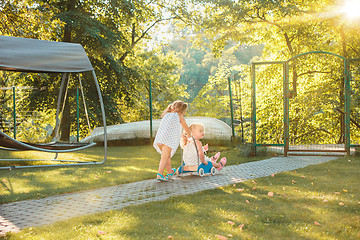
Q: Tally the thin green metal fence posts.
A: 4